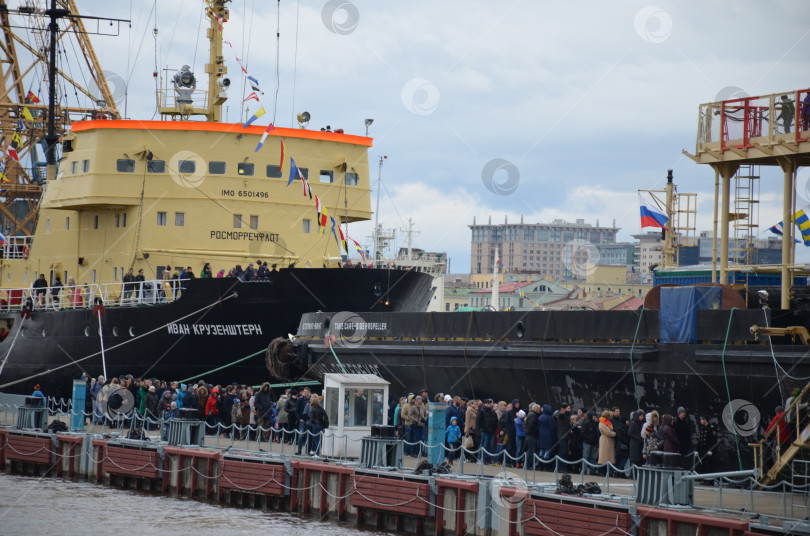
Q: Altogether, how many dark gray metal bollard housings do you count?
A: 4